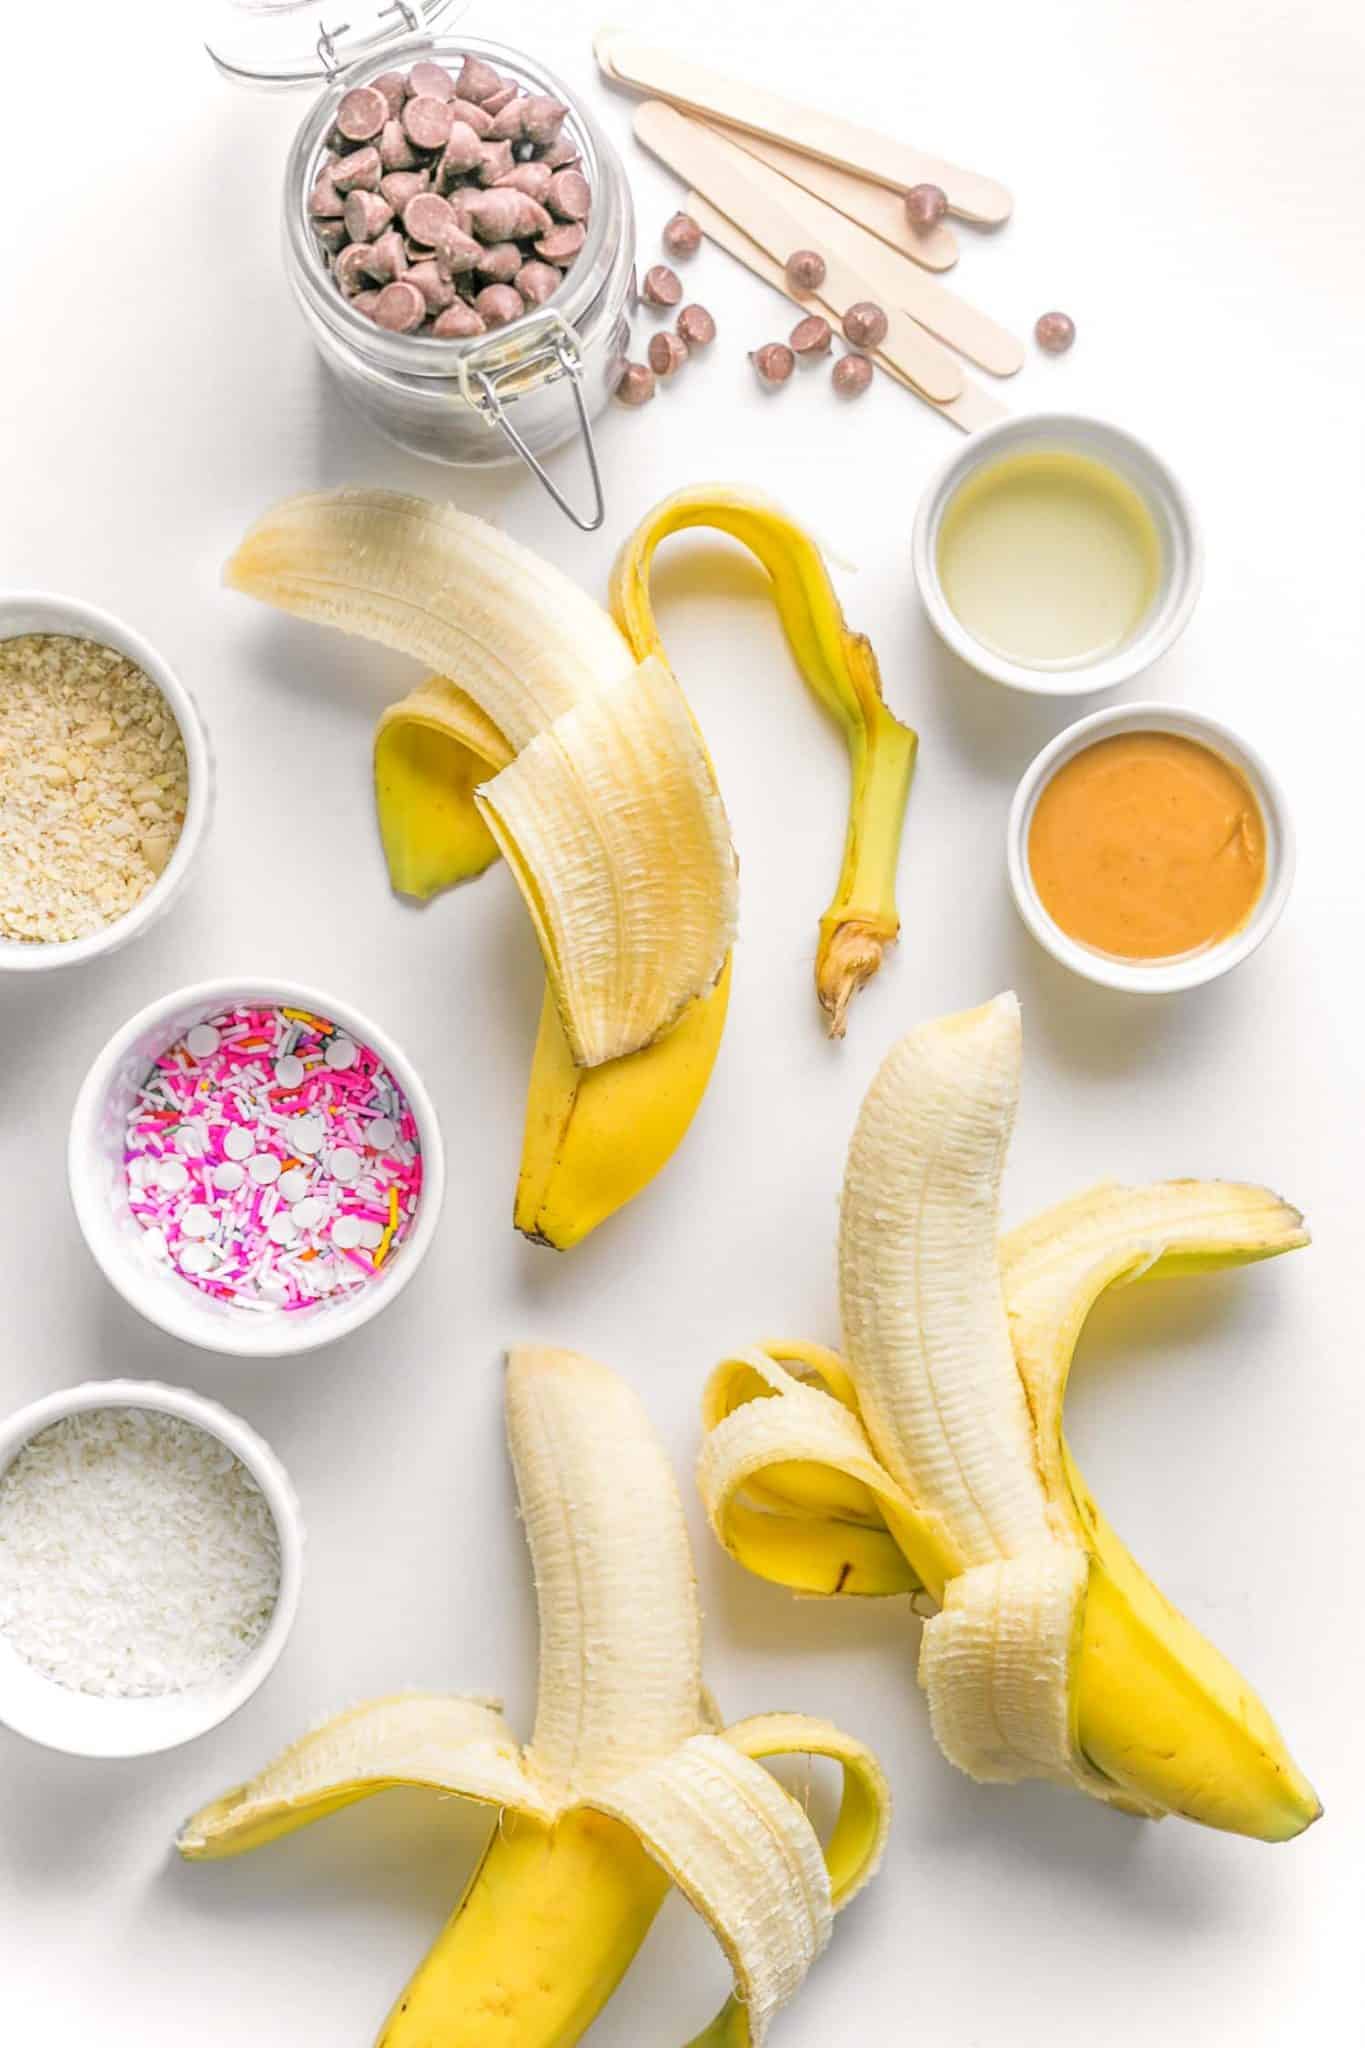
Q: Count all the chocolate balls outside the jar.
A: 12